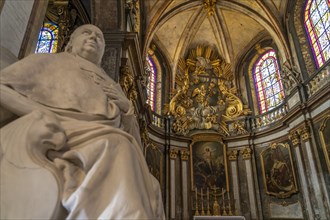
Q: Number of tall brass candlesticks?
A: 6